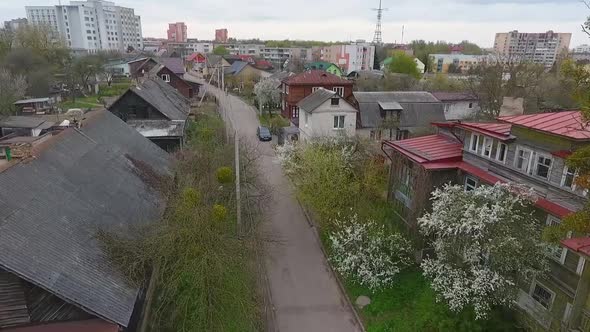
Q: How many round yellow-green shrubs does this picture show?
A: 3